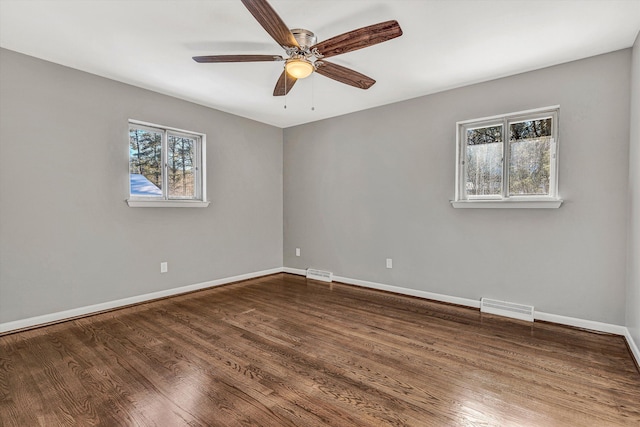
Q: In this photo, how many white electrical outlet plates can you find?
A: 3